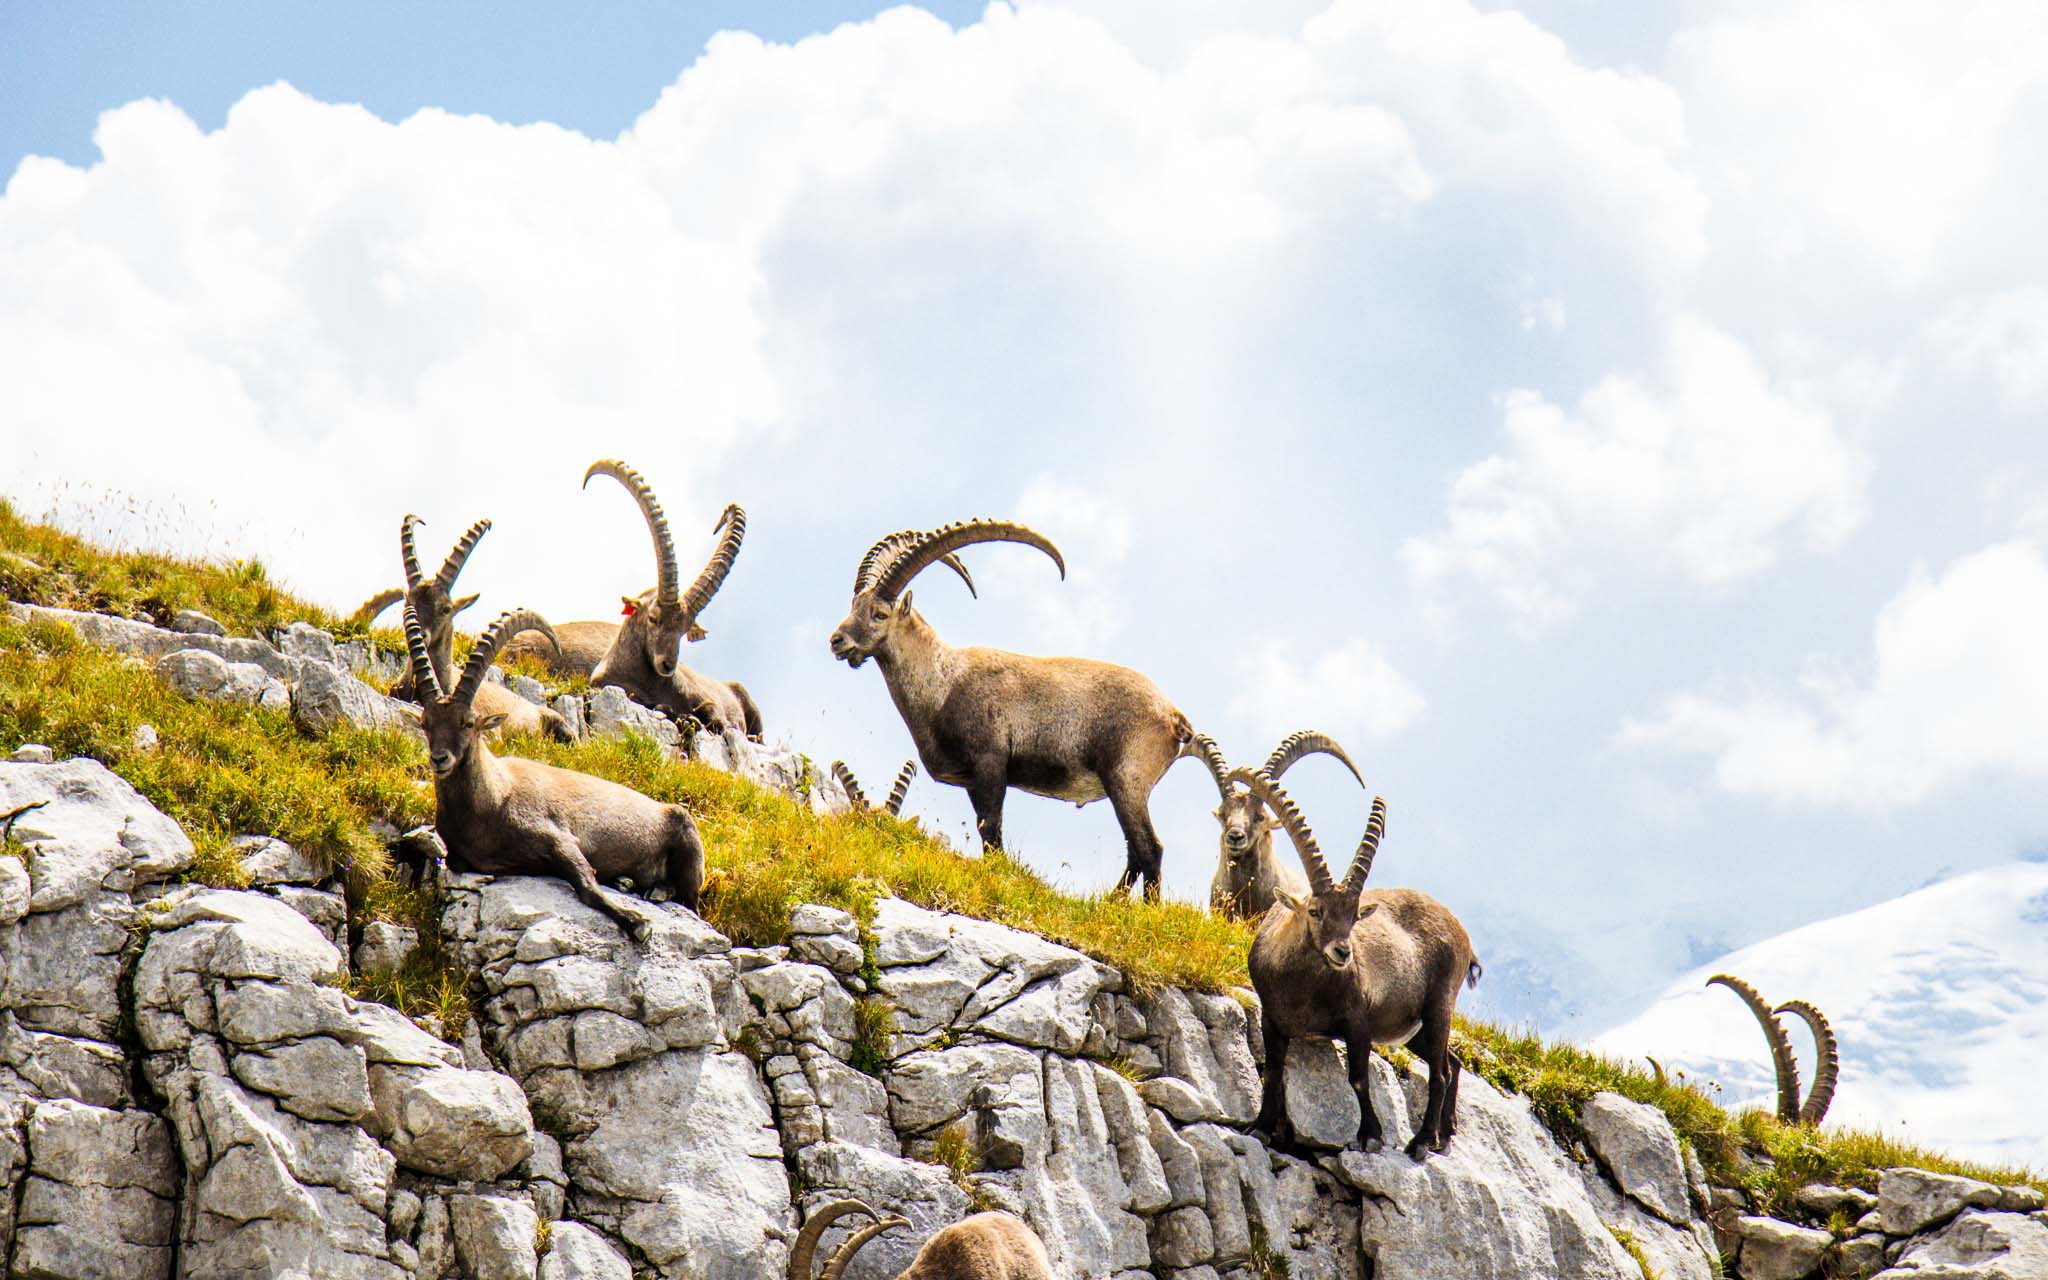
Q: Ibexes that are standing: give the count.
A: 2